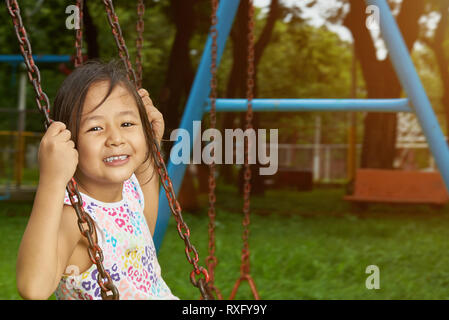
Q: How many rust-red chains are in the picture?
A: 6